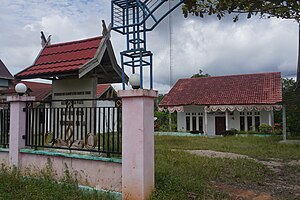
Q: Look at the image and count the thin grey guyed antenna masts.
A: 1